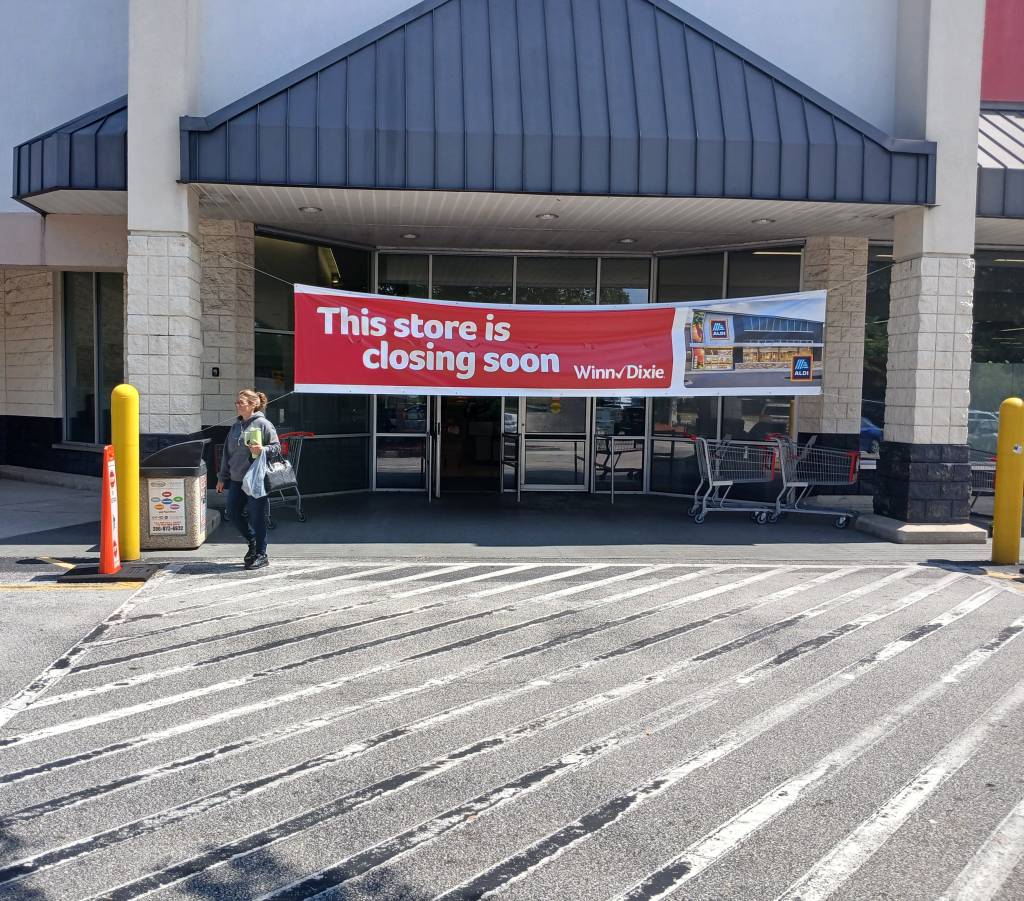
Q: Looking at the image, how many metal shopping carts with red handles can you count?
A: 3